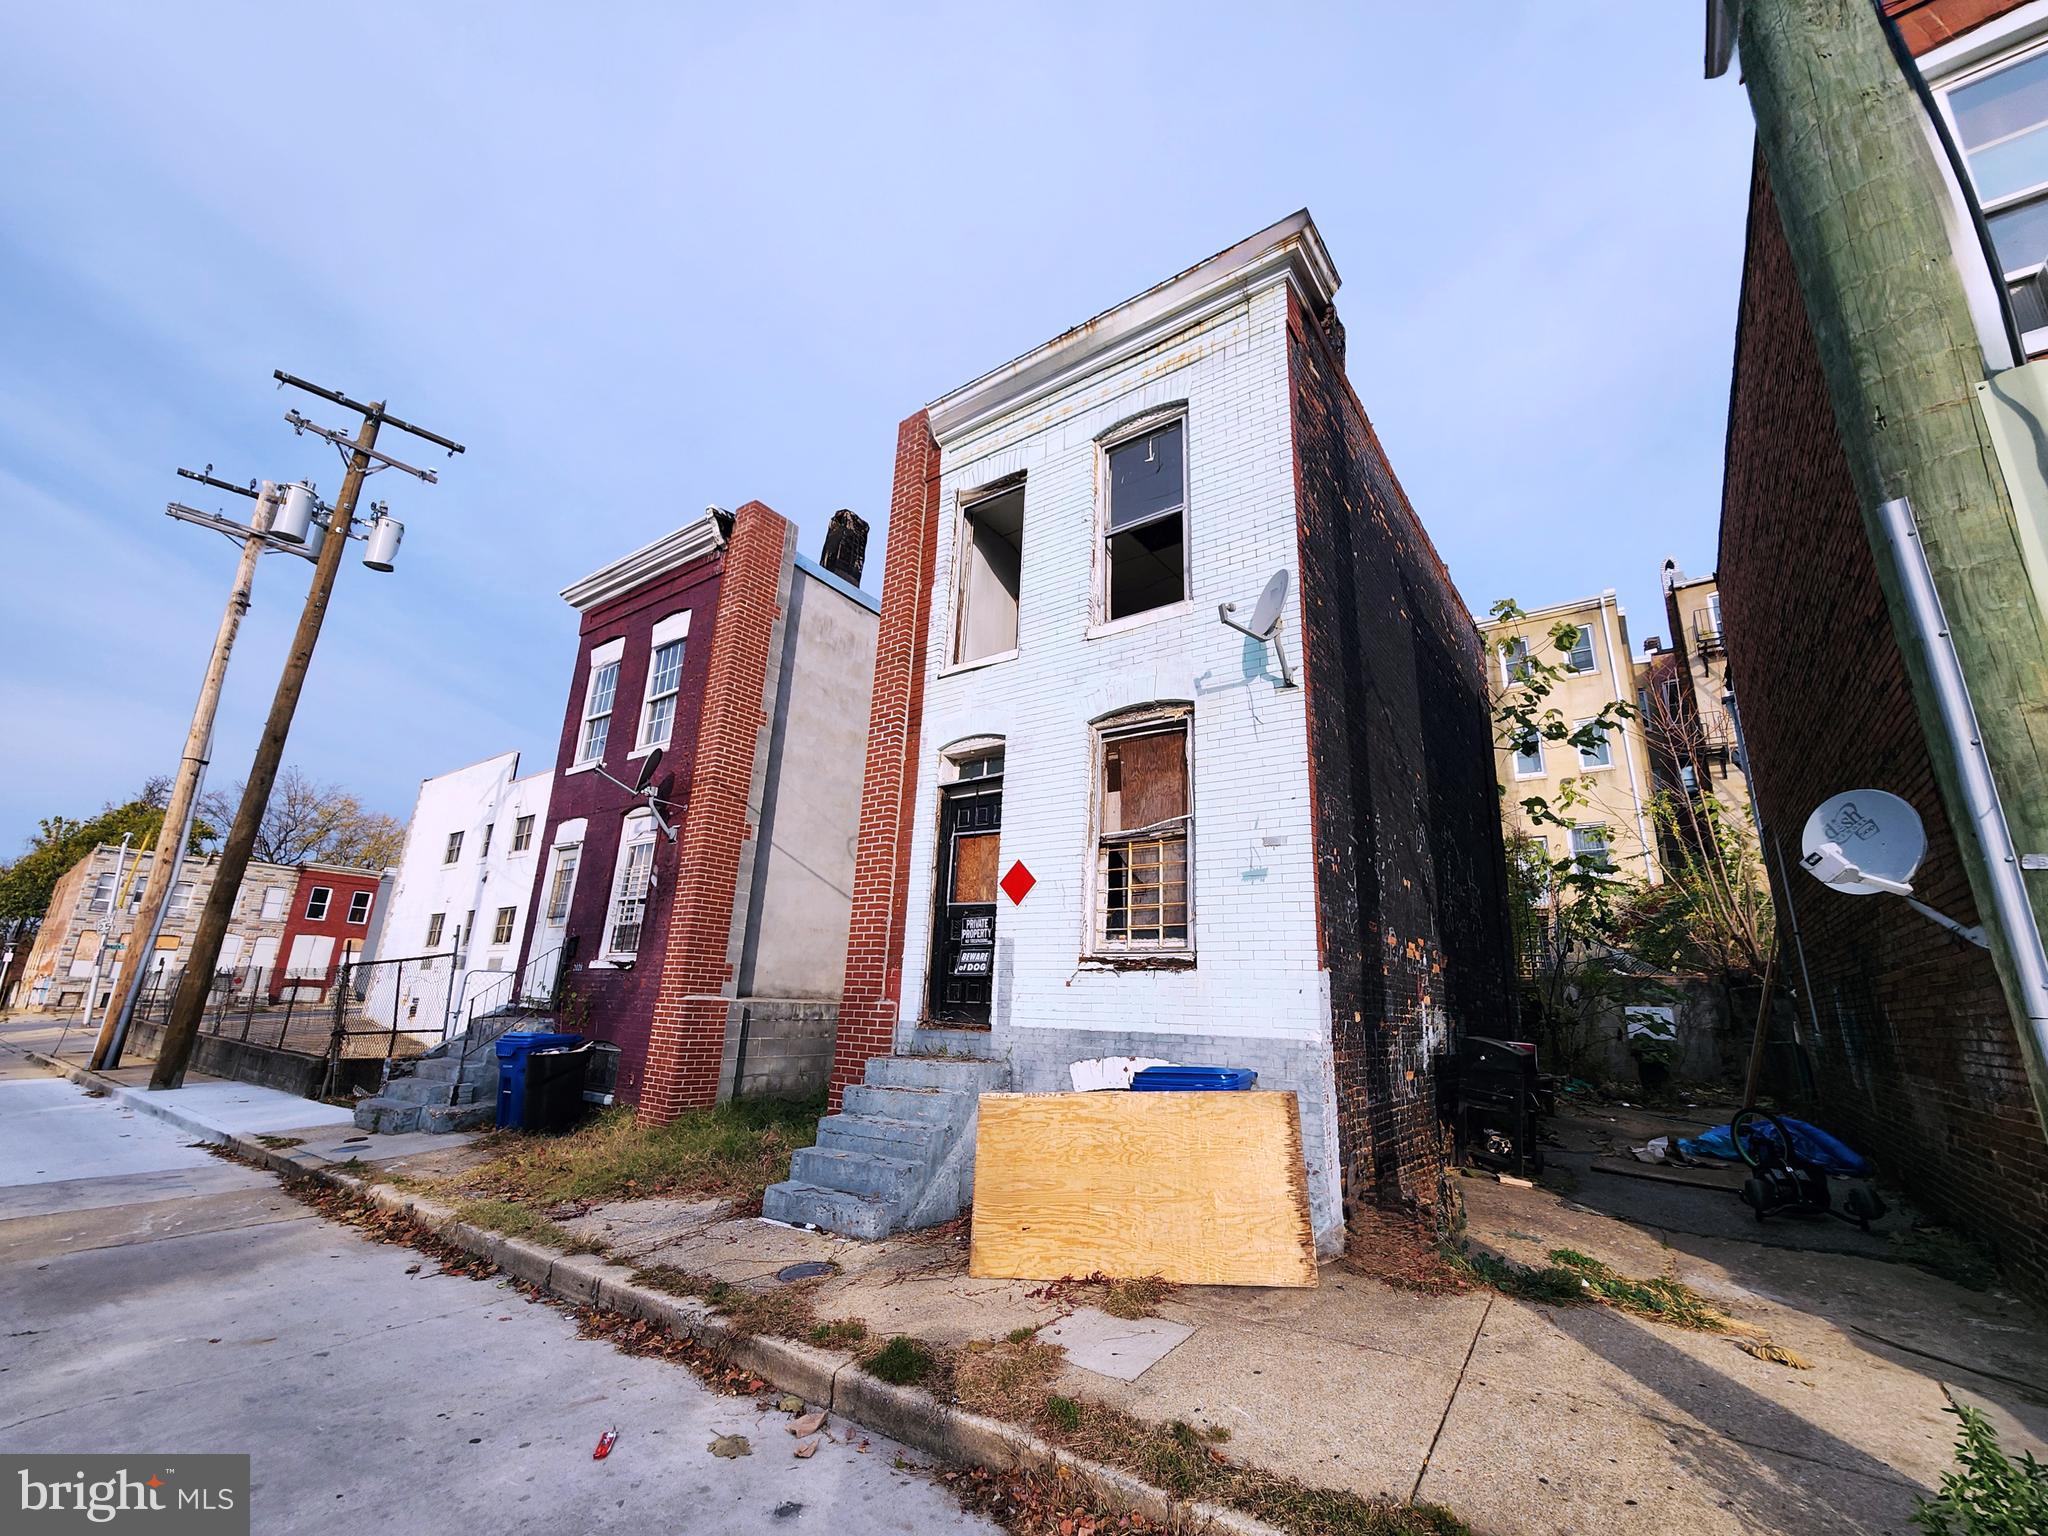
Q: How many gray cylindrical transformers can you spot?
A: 3